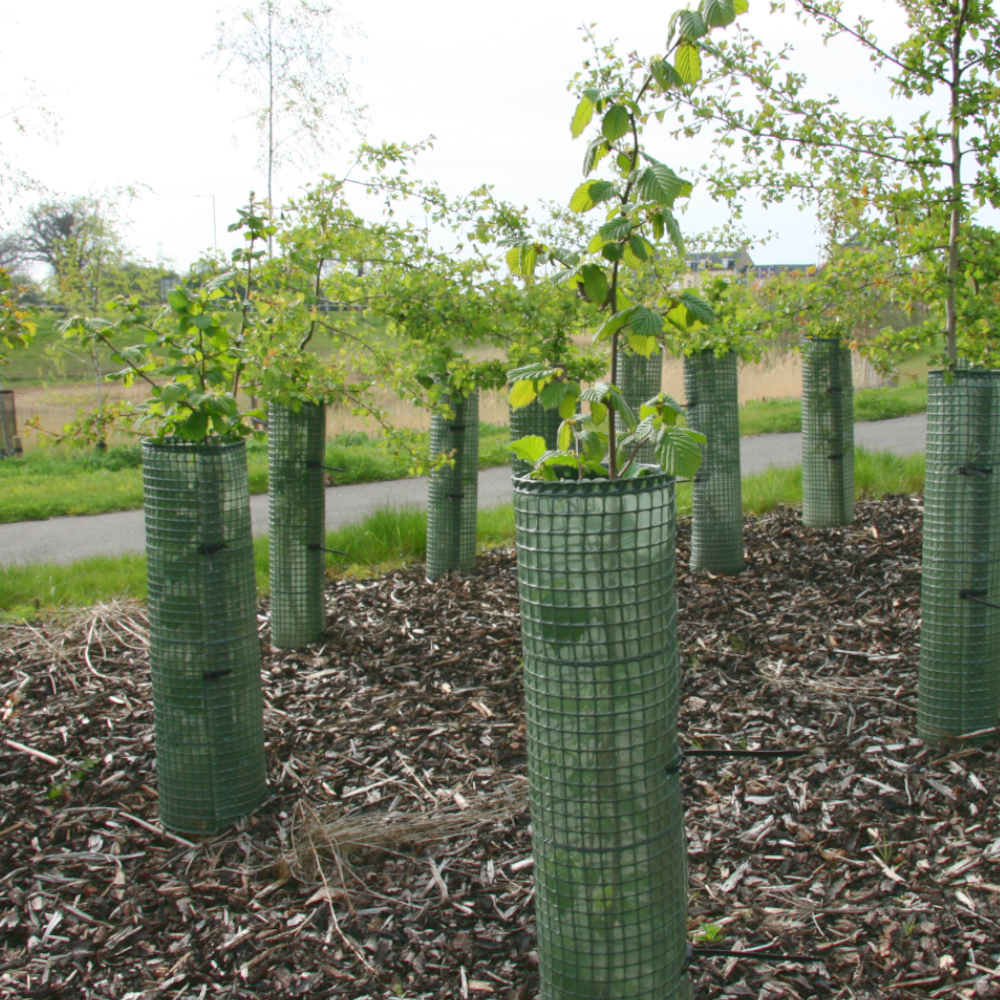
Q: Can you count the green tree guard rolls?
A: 9